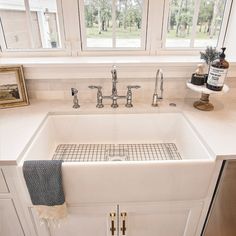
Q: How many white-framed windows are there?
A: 3